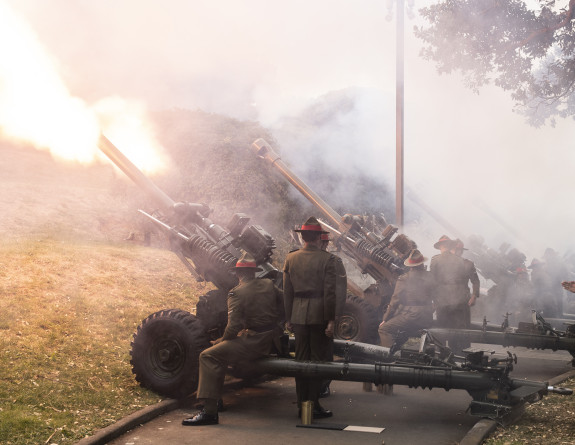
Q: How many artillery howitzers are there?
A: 4